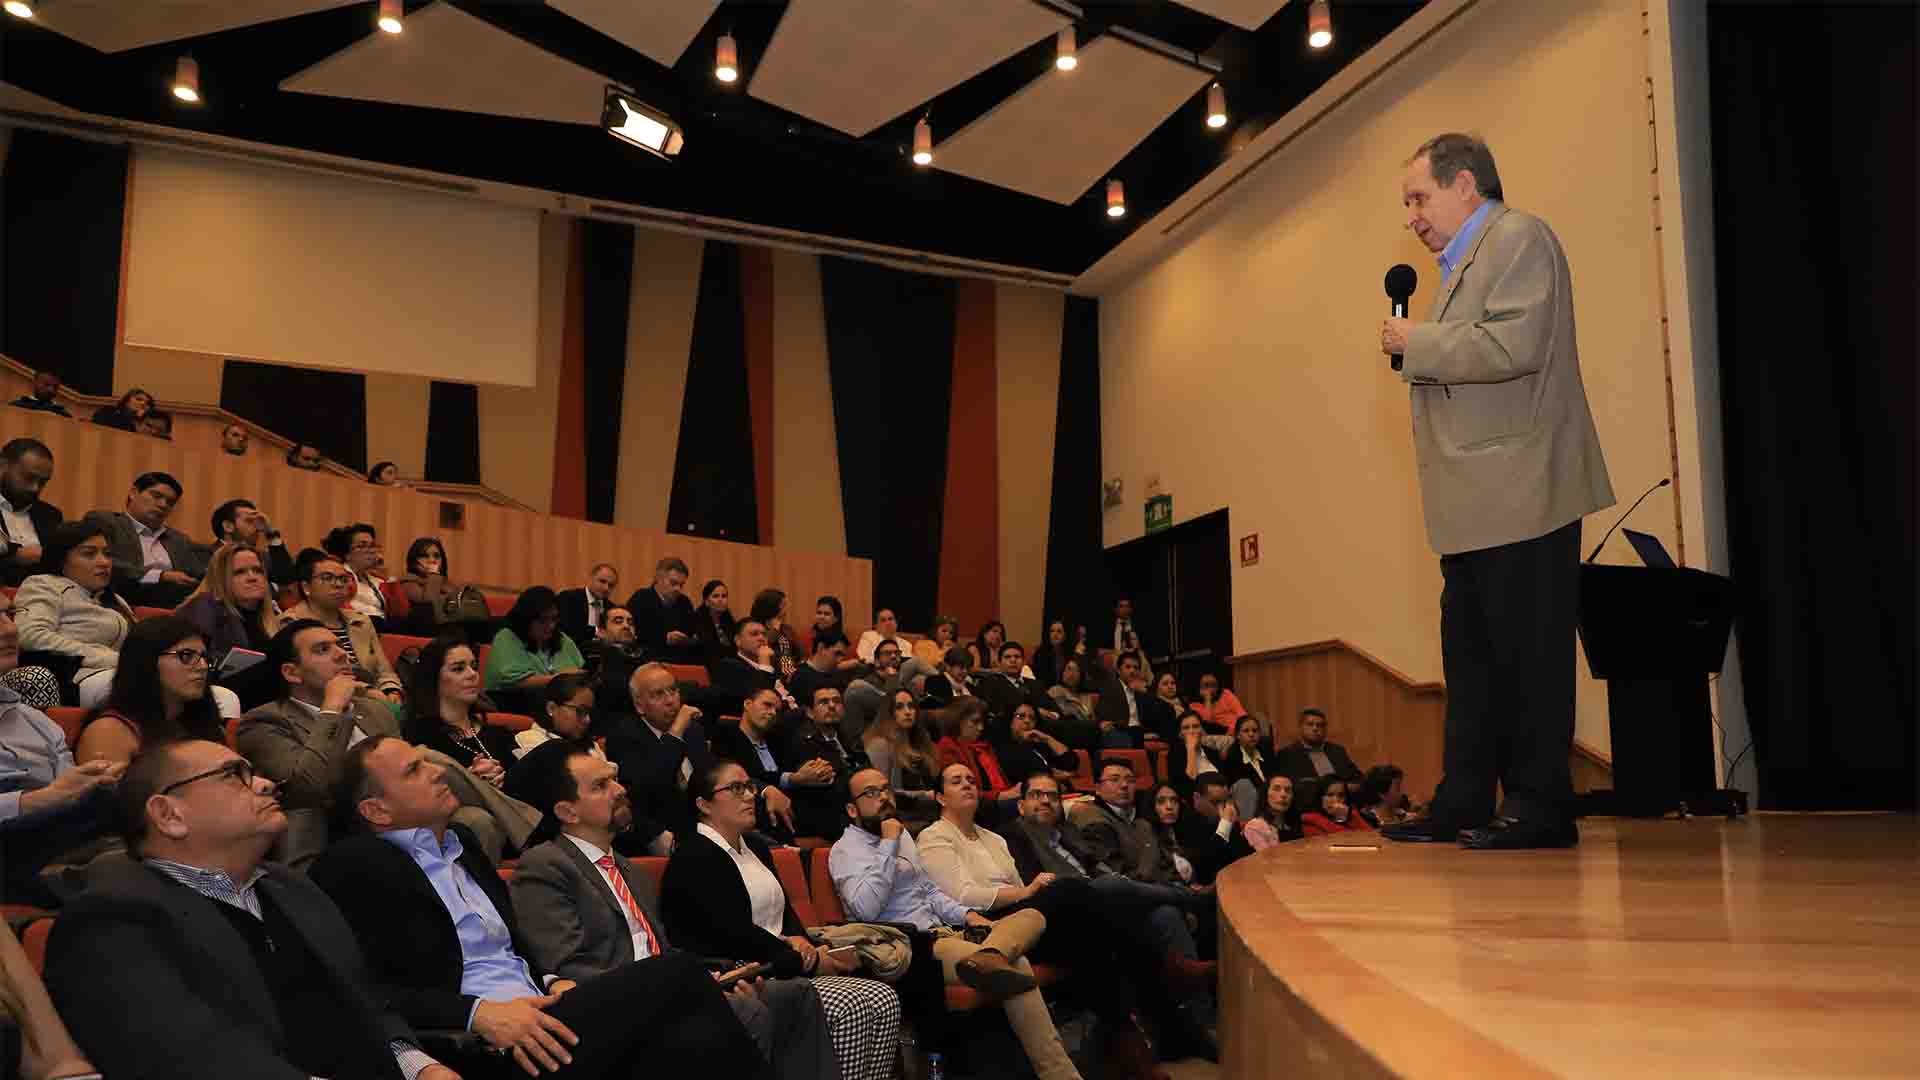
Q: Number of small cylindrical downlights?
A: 9